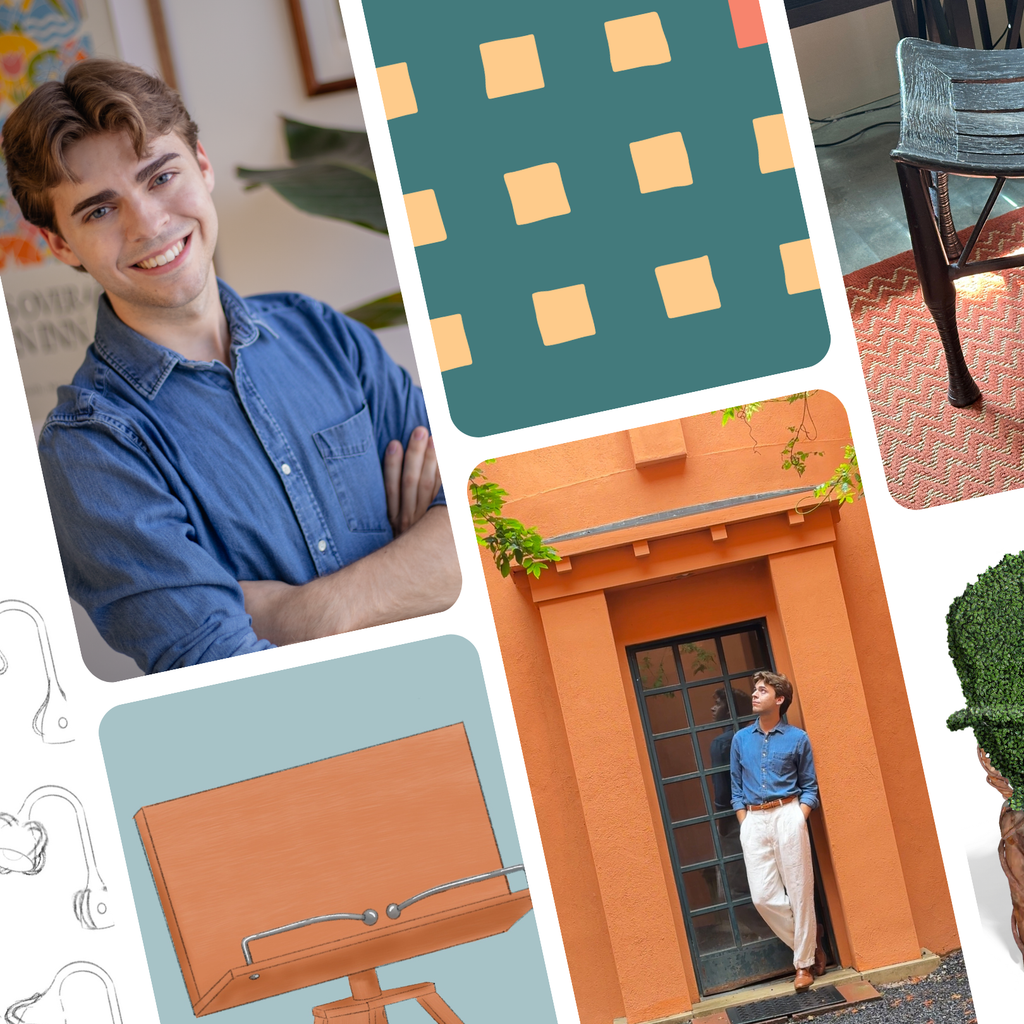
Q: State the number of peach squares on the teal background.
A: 11